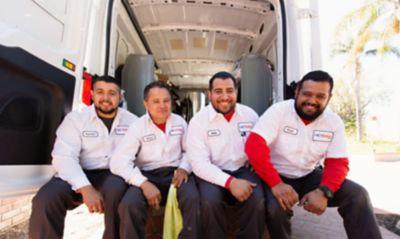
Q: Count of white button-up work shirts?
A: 4